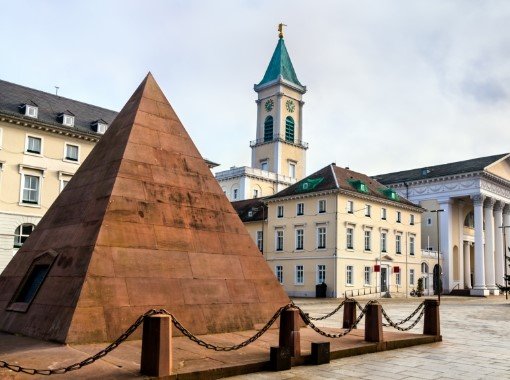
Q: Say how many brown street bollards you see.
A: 5